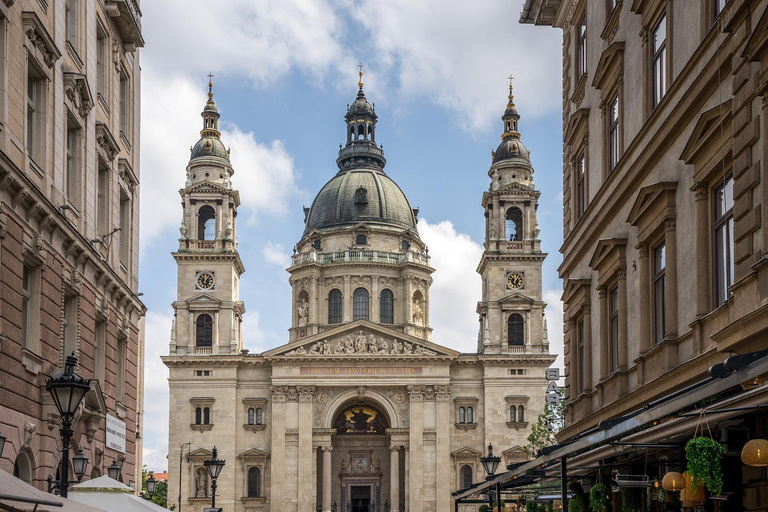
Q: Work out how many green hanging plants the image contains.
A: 2